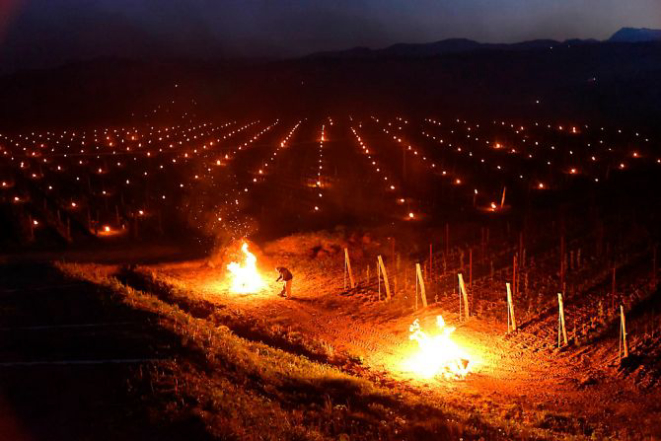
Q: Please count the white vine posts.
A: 7